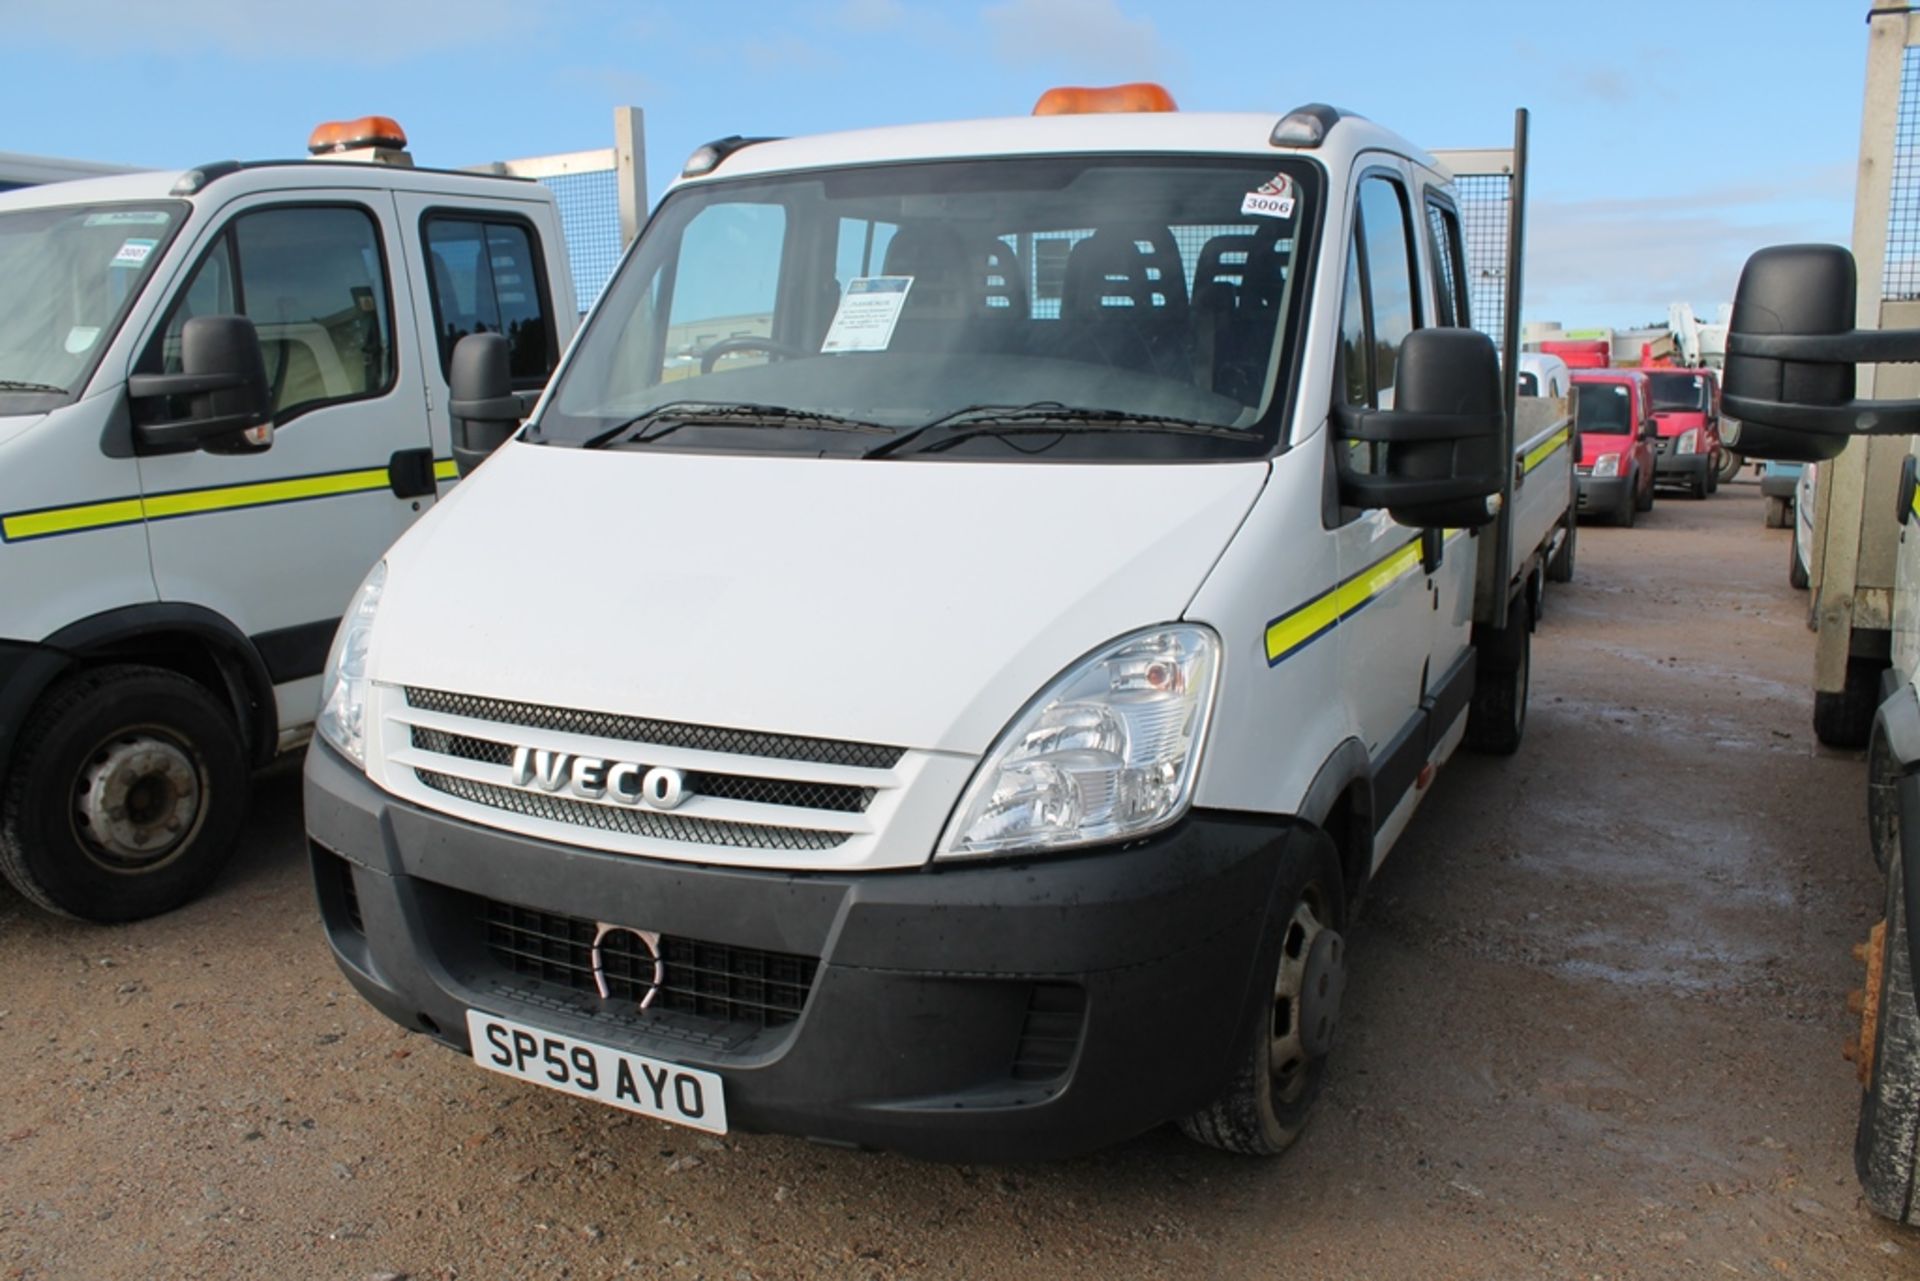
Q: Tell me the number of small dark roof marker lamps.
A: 3